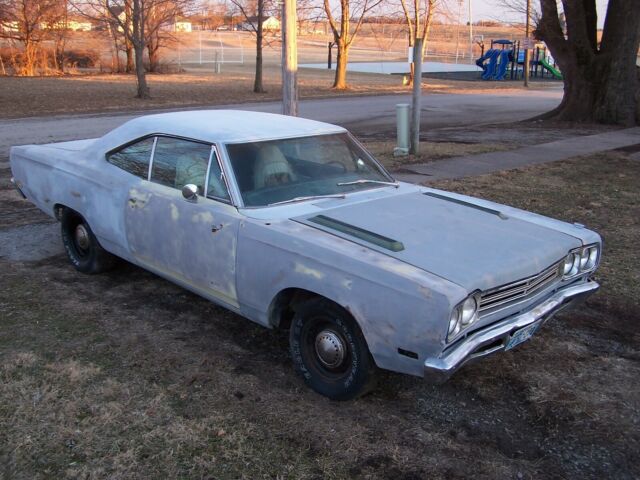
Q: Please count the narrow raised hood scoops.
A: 2